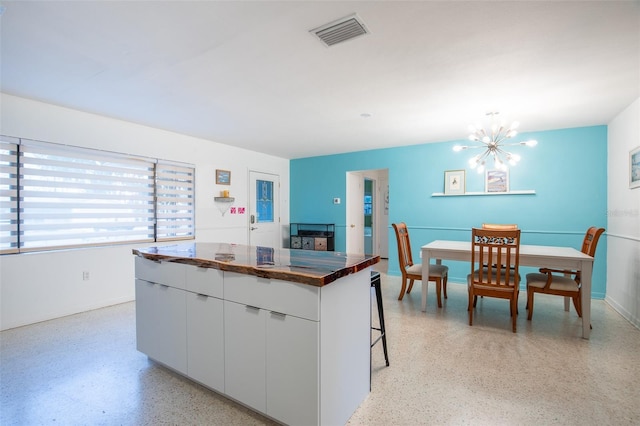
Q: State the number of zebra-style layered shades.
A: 3